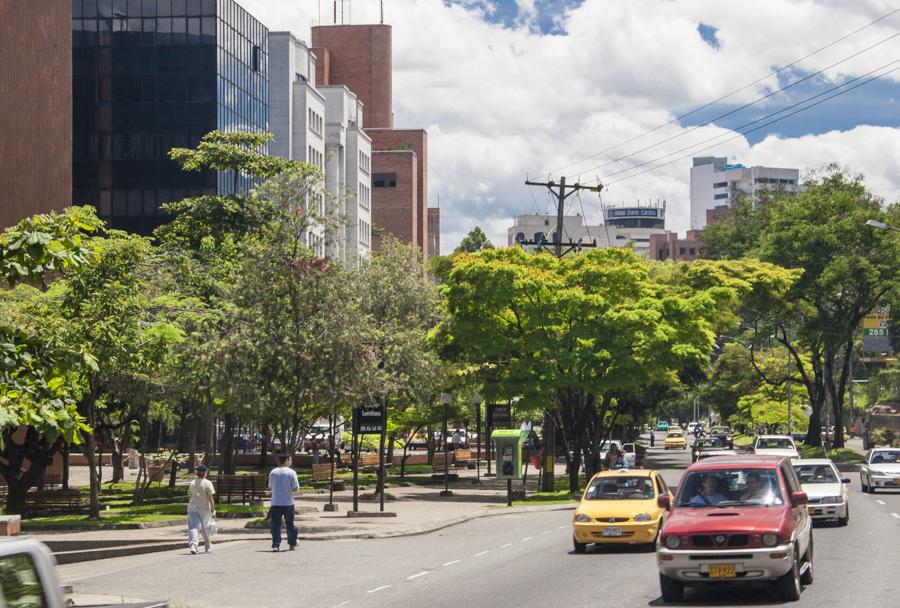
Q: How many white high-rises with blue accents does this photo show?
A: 1